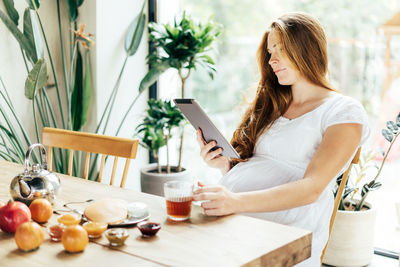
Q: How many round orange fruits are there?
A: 3